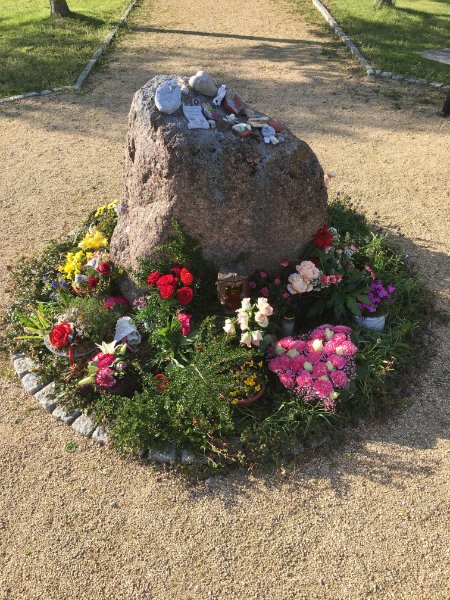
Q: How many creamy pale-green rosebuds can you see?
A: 9